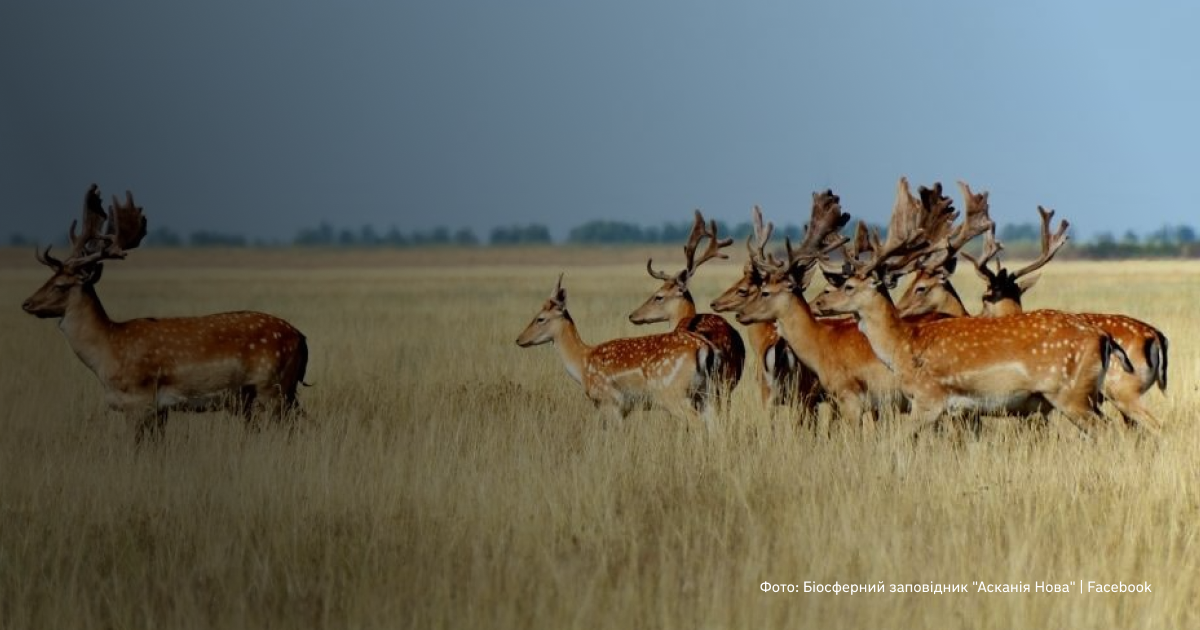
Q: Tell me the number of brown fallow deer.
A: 9